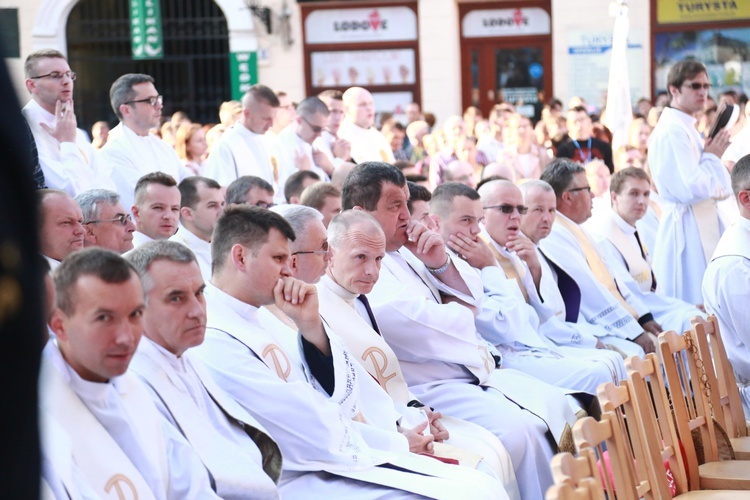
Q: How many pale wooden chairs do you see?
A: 7